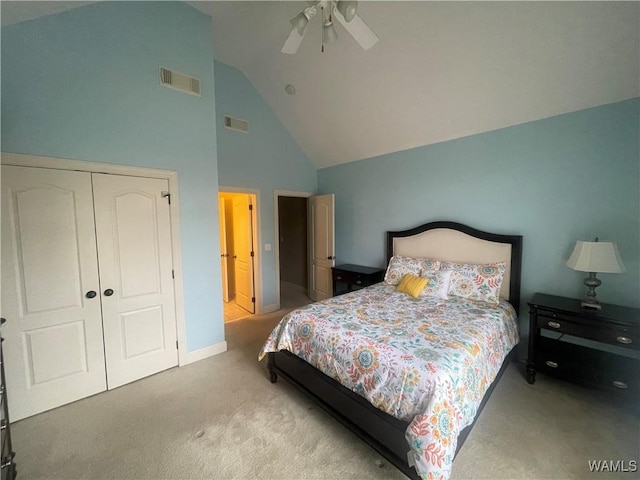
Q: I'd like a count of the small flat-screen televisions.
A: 0